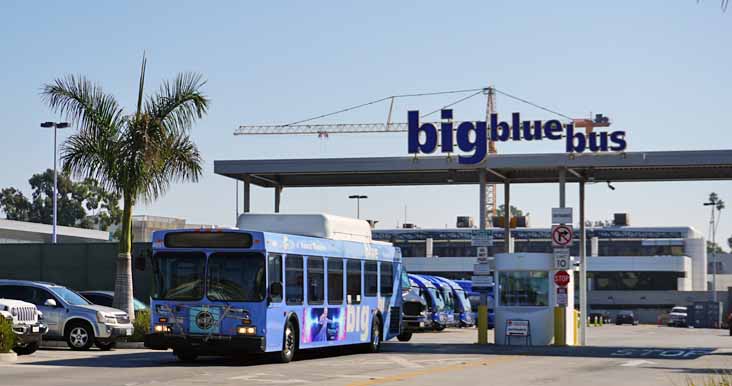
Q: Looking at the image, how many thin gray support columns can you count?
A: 6